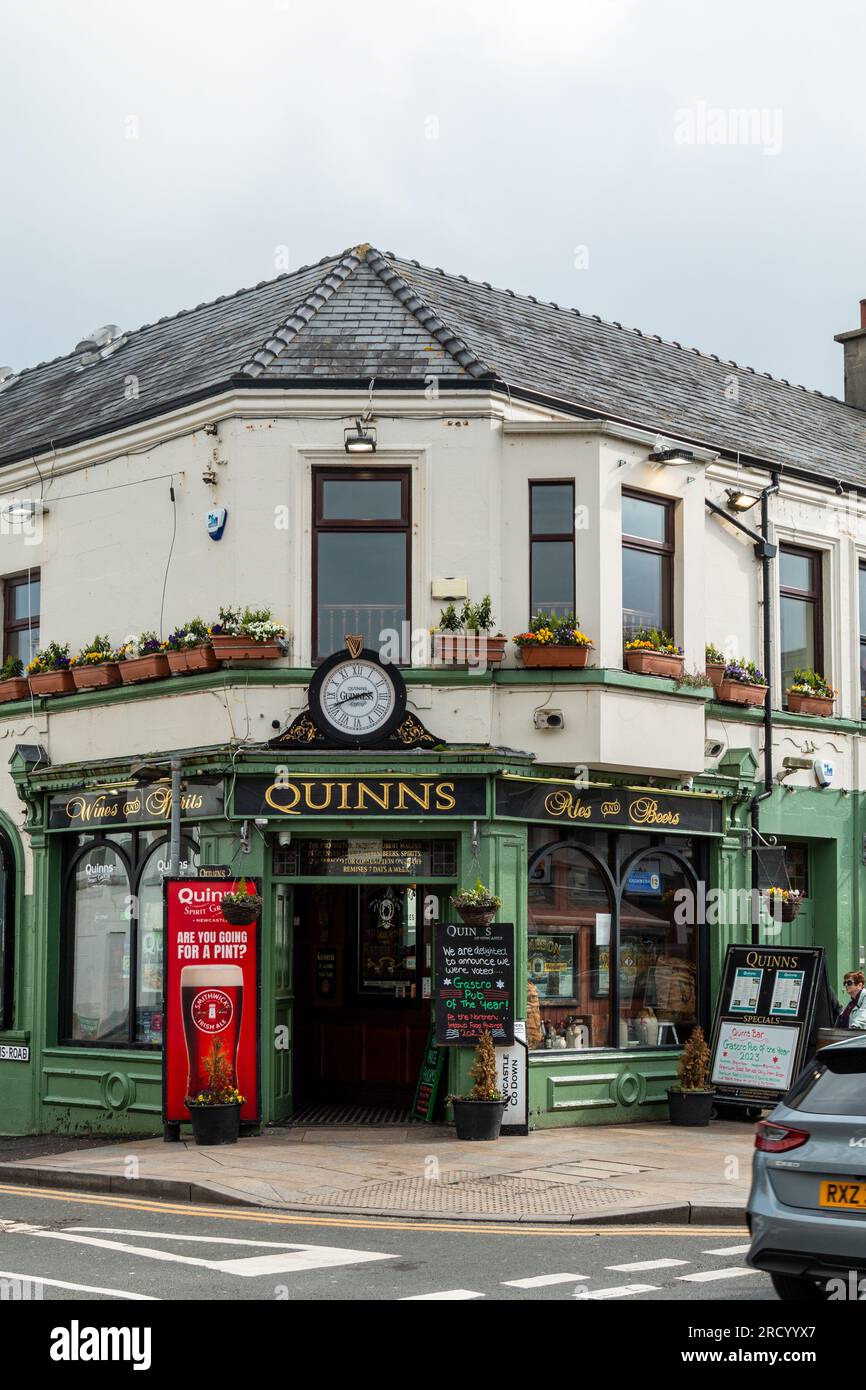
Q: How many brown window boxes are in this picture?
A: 12